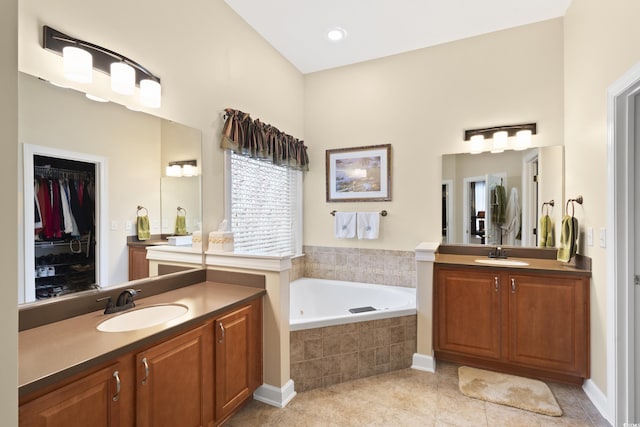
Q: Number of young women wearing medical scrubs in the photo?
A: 0